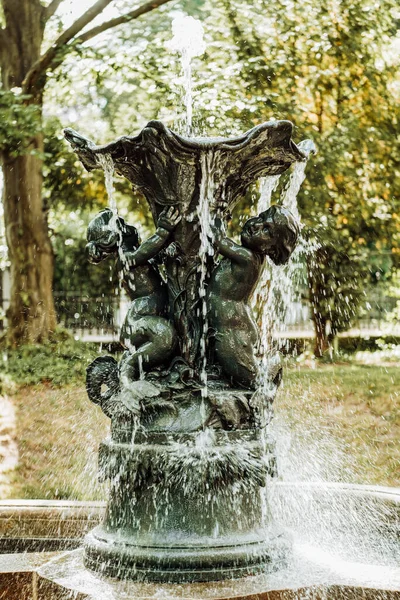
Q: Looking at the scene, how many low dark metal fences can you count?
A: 1